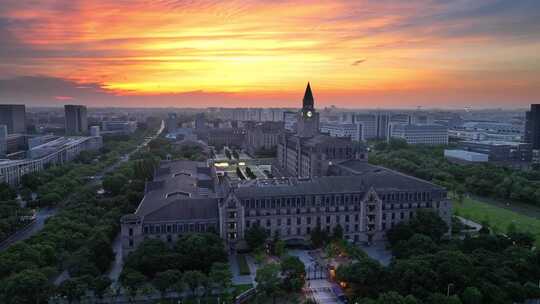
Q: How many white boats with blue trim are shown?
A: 0